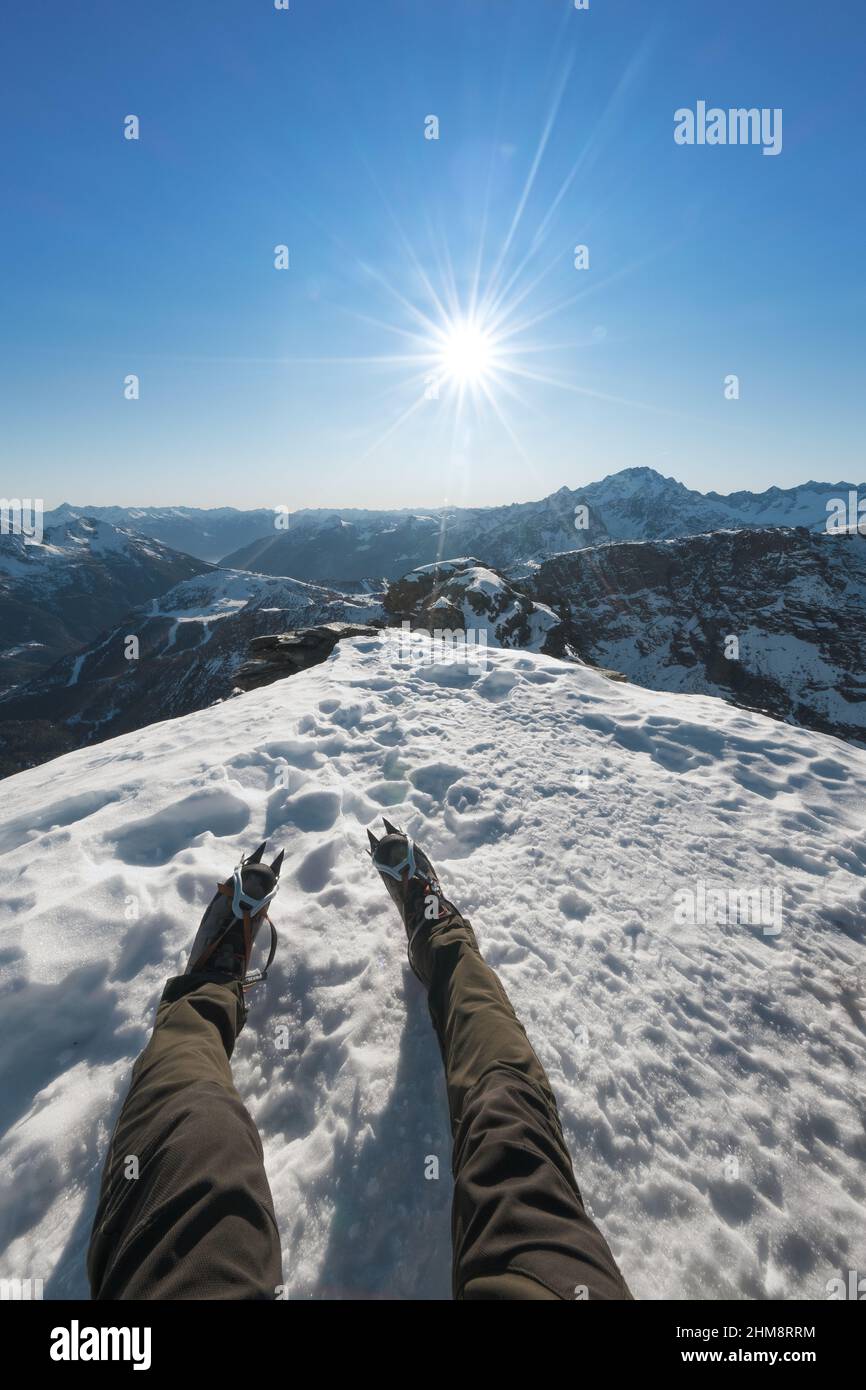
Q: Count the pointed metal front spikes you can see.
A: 4